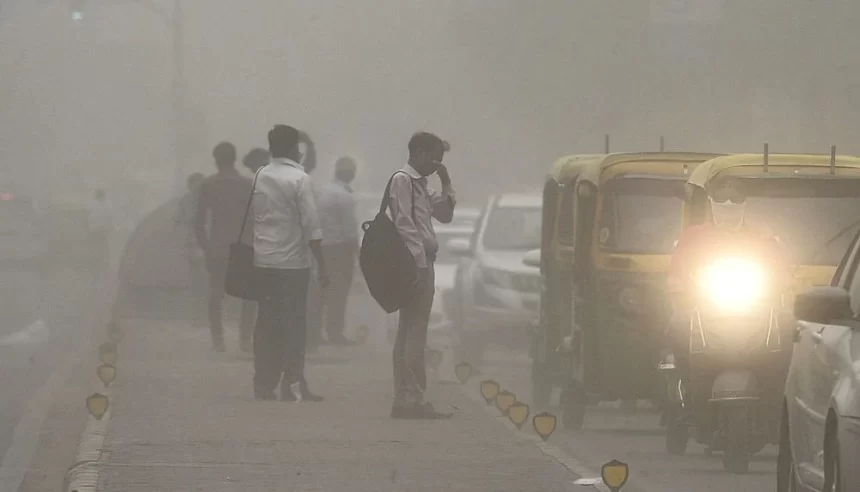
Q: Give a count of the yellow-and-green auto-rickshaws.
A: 3